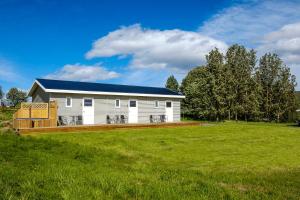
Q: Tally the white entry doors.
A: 3